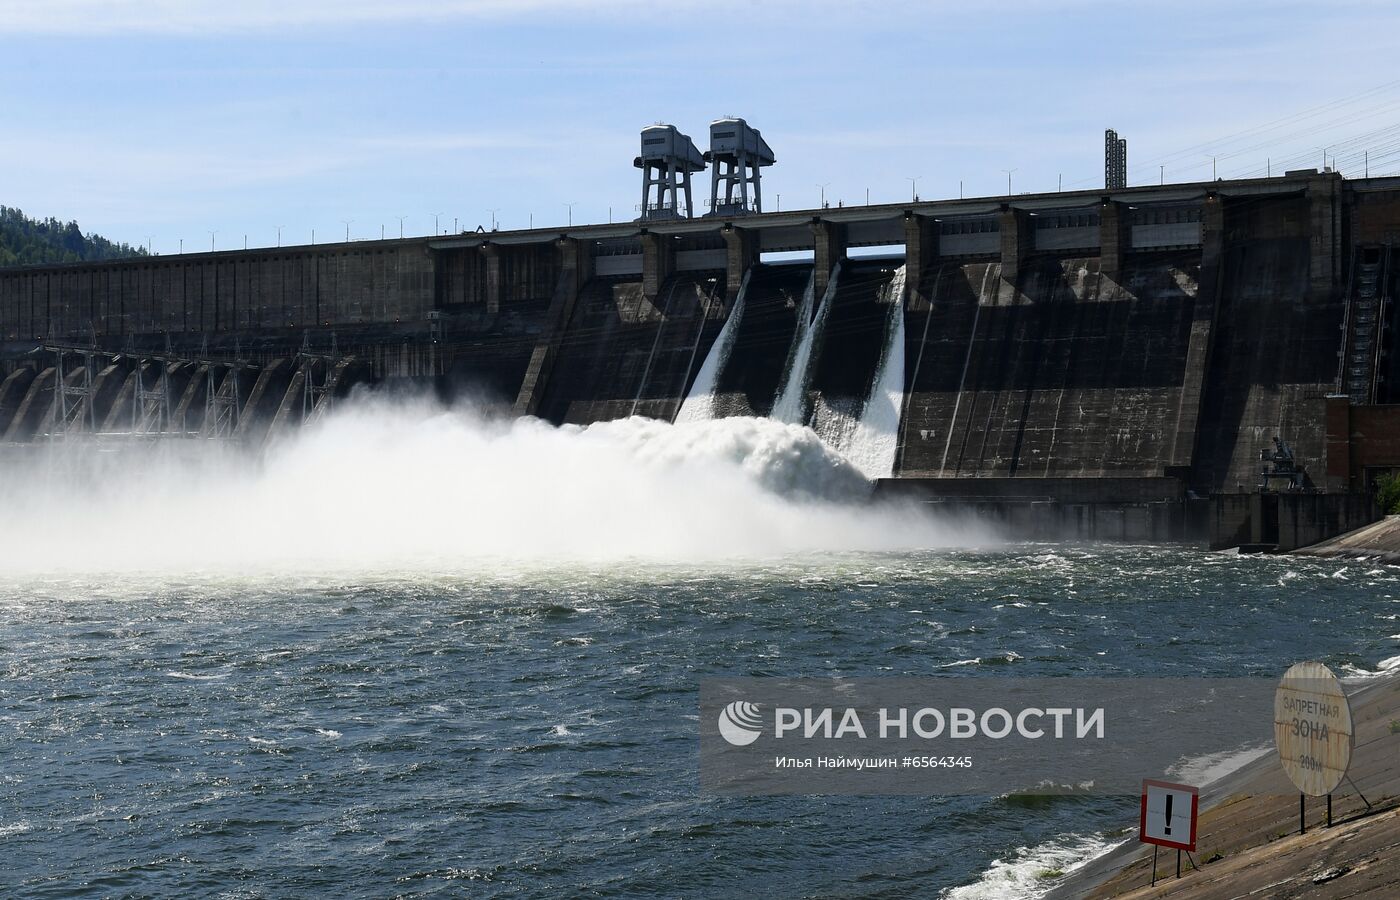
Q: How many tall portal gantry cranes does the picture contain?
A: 2